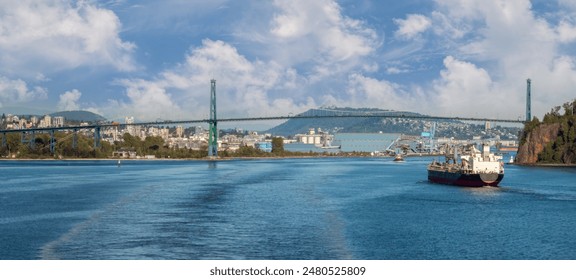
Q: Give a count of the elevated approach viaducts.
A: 1